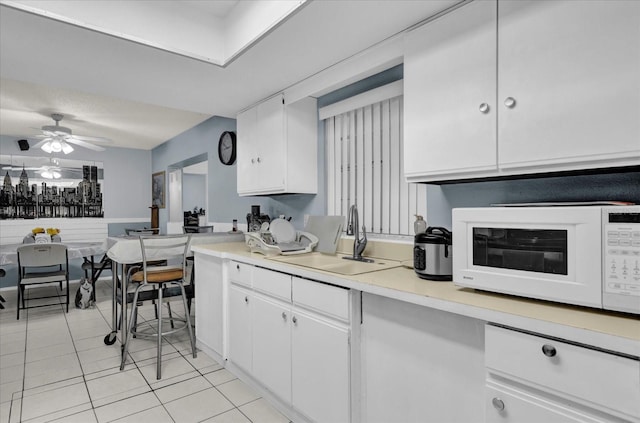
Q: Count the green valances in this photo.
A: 0